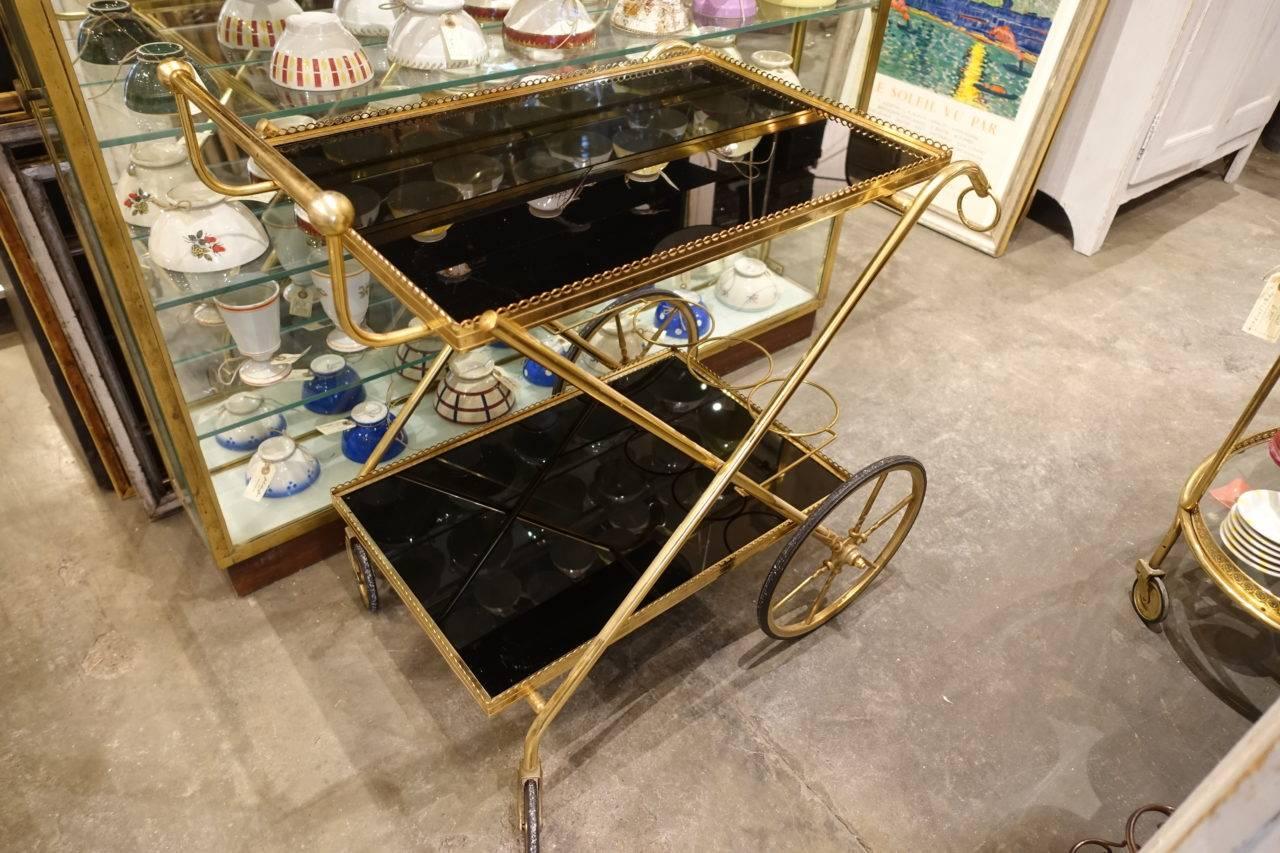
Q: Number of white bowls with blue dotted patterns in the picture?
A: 2